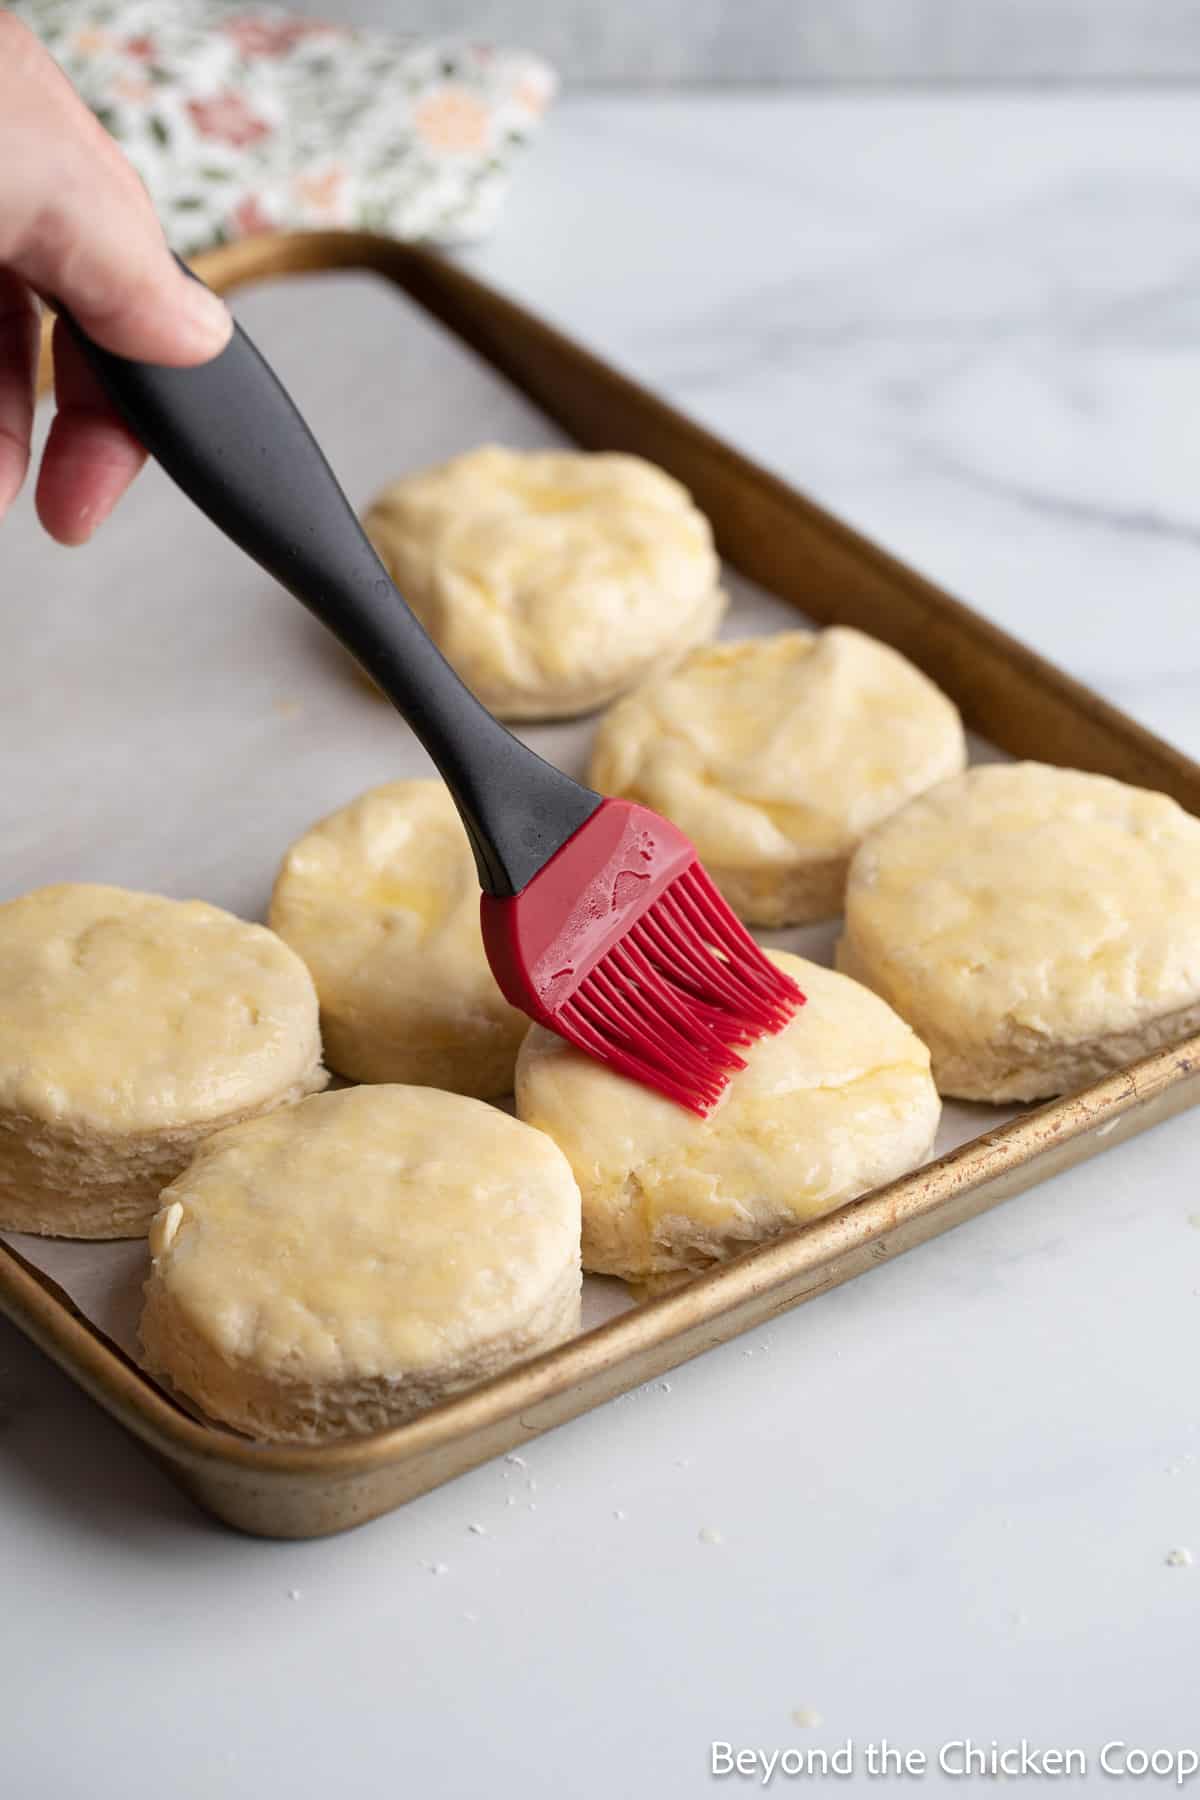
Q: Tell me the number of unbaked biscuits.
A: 7